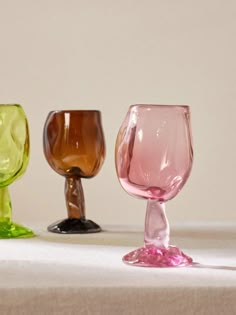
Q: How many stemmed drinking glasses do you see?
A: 3